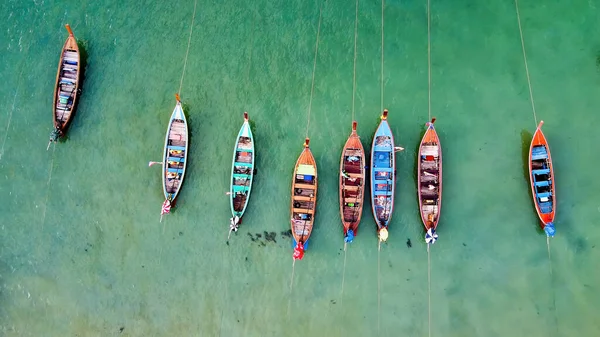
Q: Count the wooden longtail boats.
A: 8